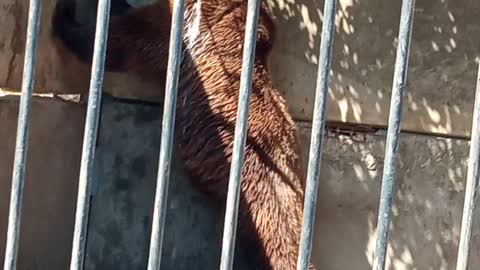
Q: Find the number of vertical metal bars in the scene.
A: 7